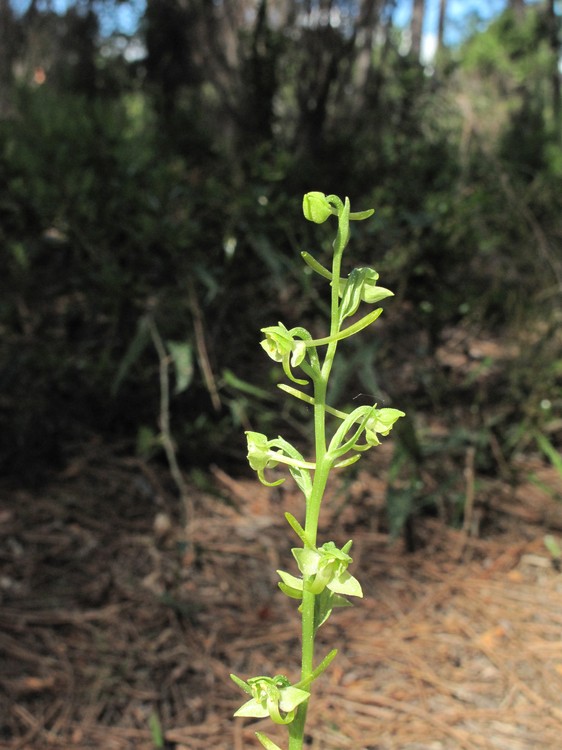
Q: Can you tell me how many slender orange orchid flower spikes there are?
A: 0